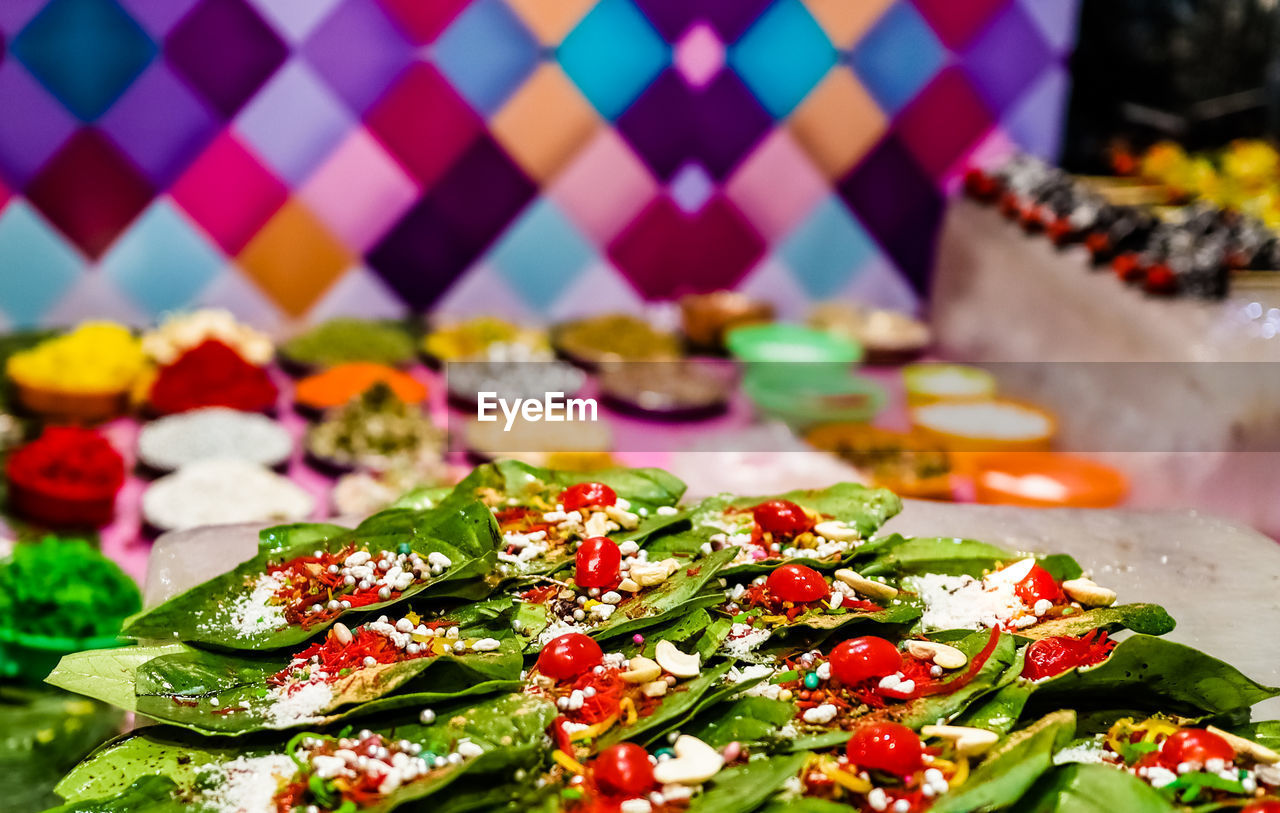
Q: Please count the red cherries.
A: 12